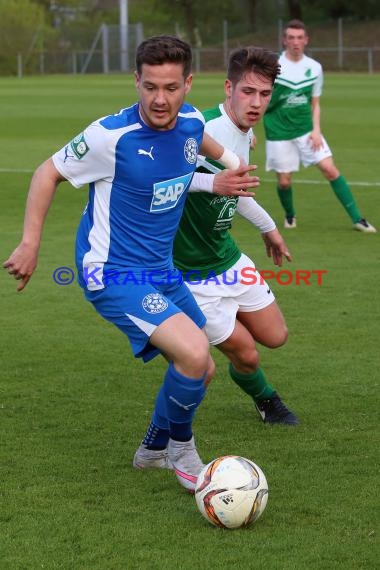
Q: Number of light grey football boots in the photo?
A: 2